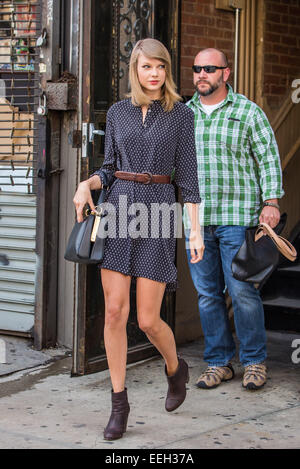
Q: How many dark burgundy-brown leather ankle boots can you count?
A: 2